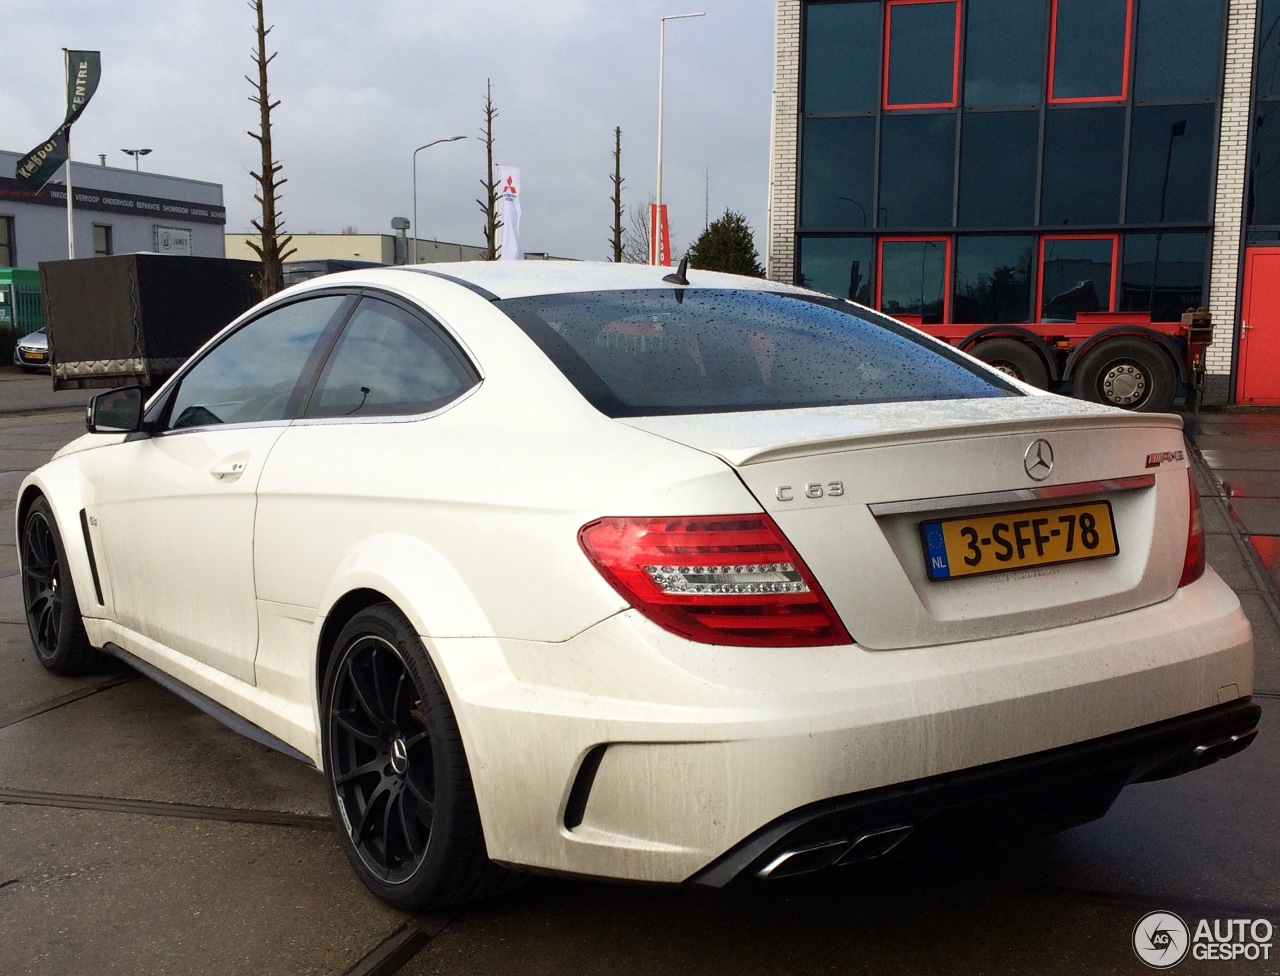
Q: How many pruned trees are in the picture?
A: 3